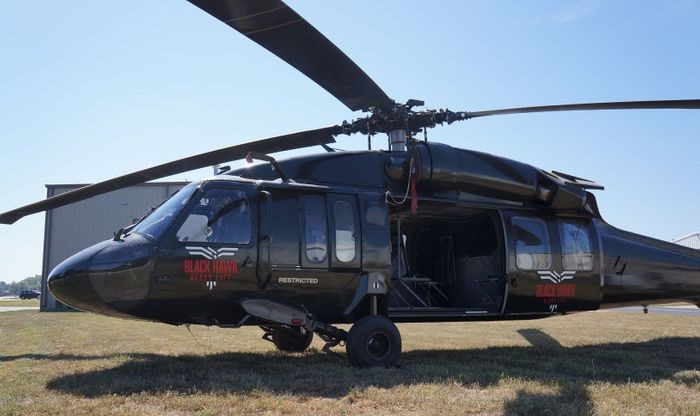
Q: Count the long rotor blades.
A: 3